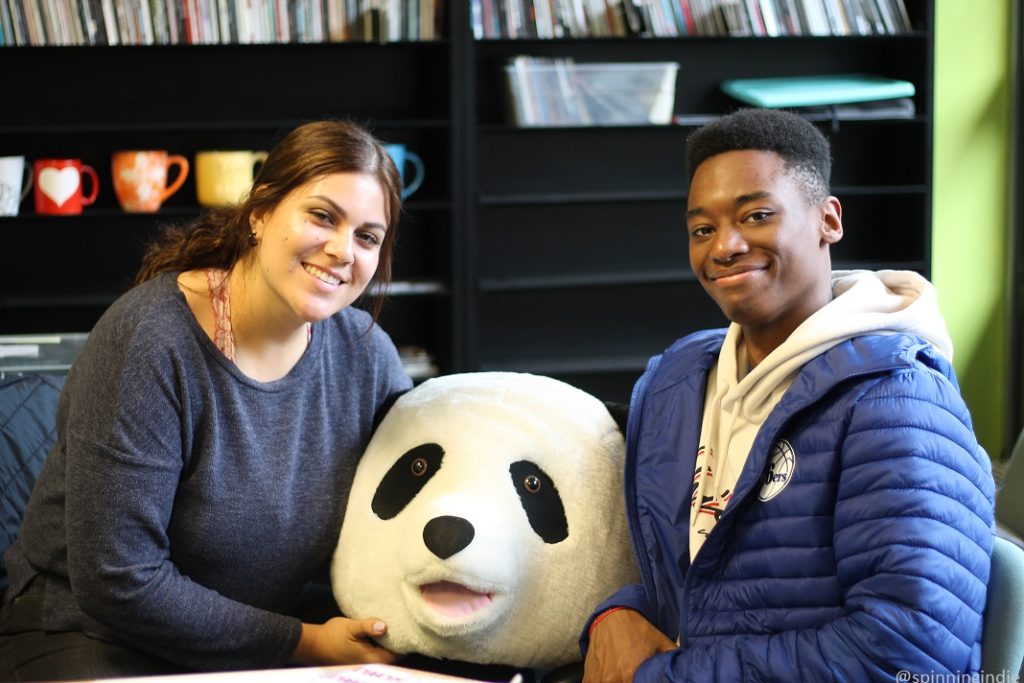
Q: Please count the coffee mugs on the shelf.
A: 5